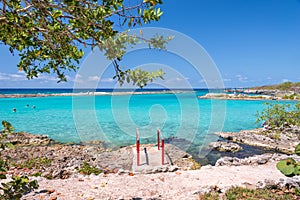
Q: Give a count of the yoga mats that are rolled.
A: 0